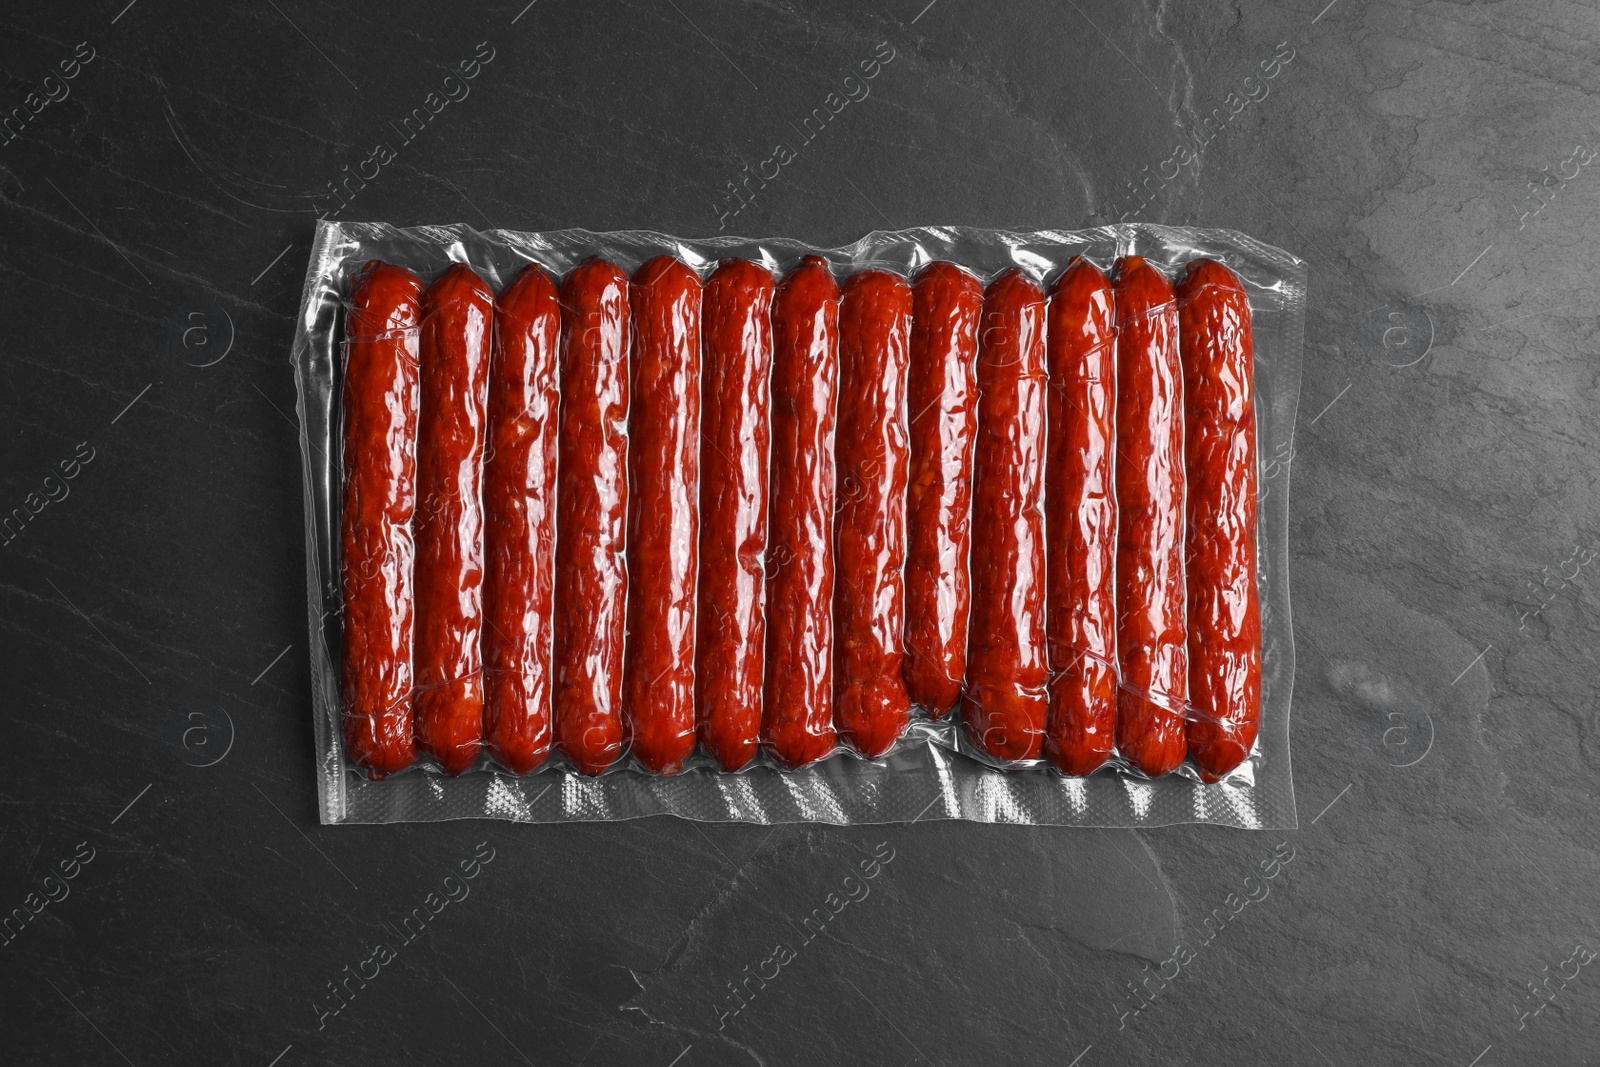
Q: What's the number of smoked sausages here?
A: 13